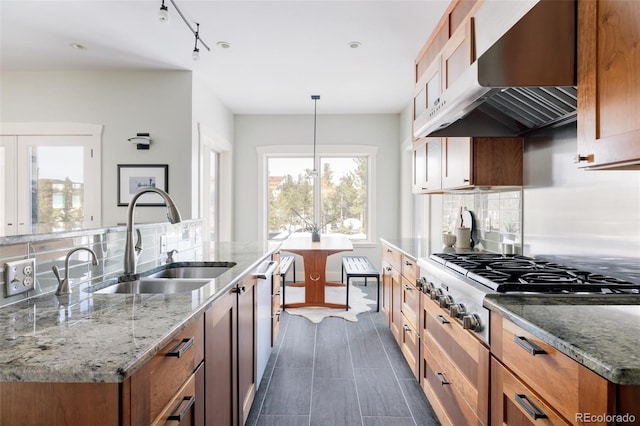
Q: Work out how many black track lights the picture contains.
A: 2